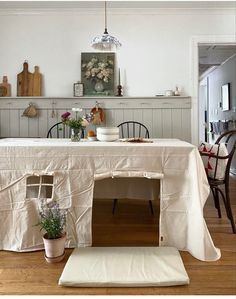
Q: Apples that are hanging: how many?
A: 0